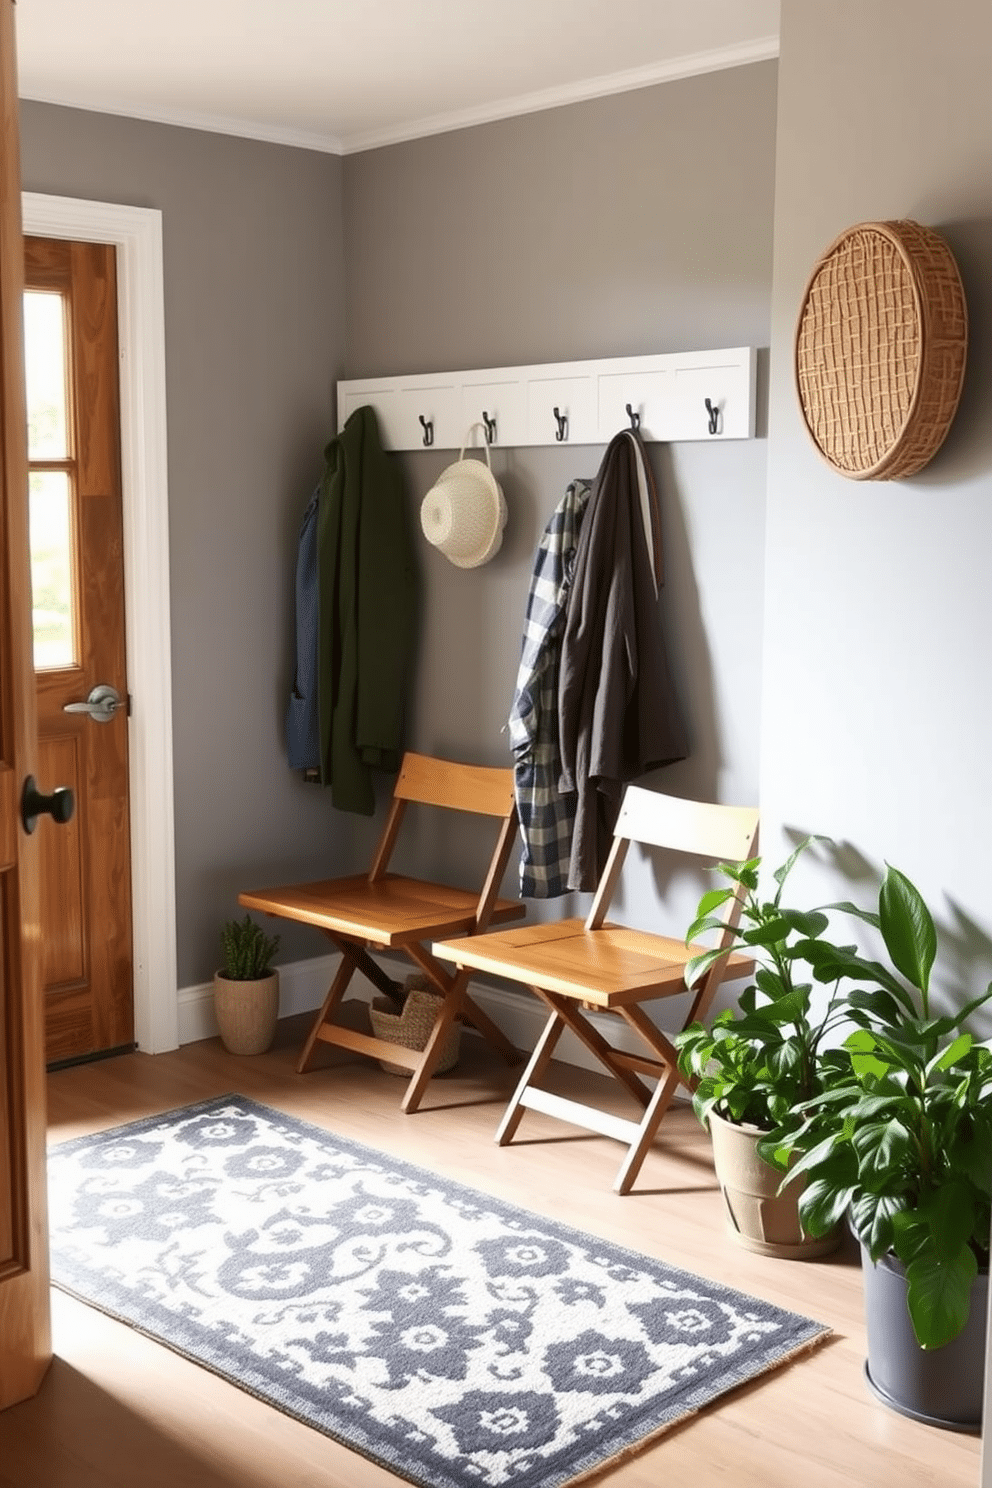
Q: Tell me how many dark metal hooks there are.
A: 5